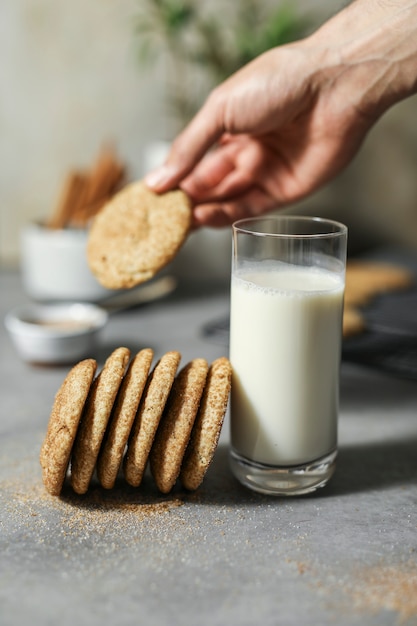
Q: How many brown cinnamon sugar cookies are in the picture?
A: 7